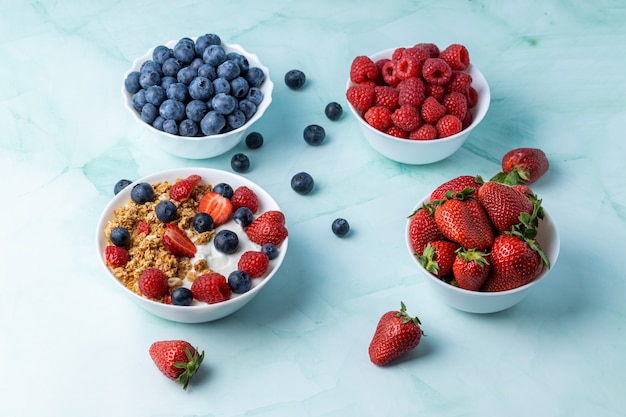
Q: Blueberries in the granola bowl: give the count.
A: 10